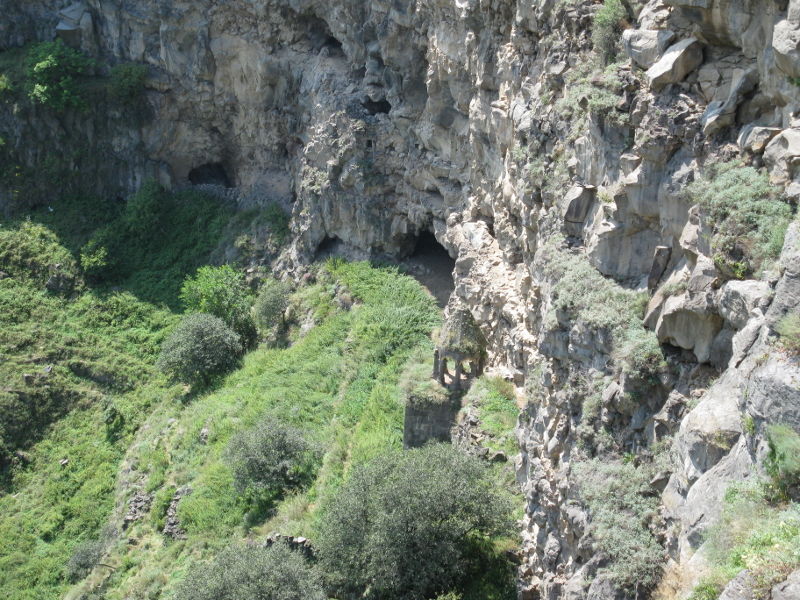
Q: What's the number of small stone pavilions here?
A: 1